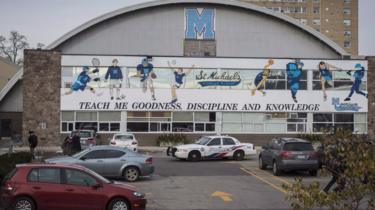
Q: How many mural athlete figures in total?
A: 8